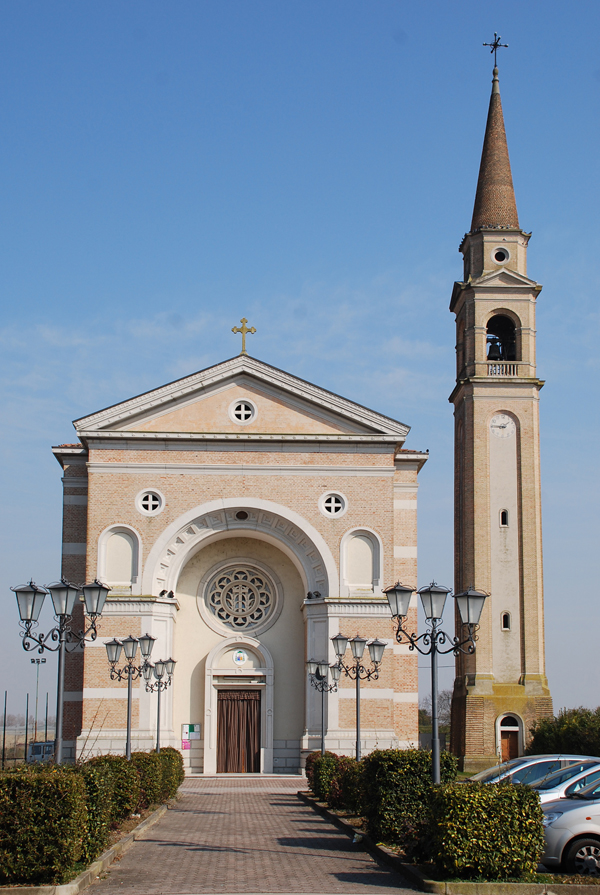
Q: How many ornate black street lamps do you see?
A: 6